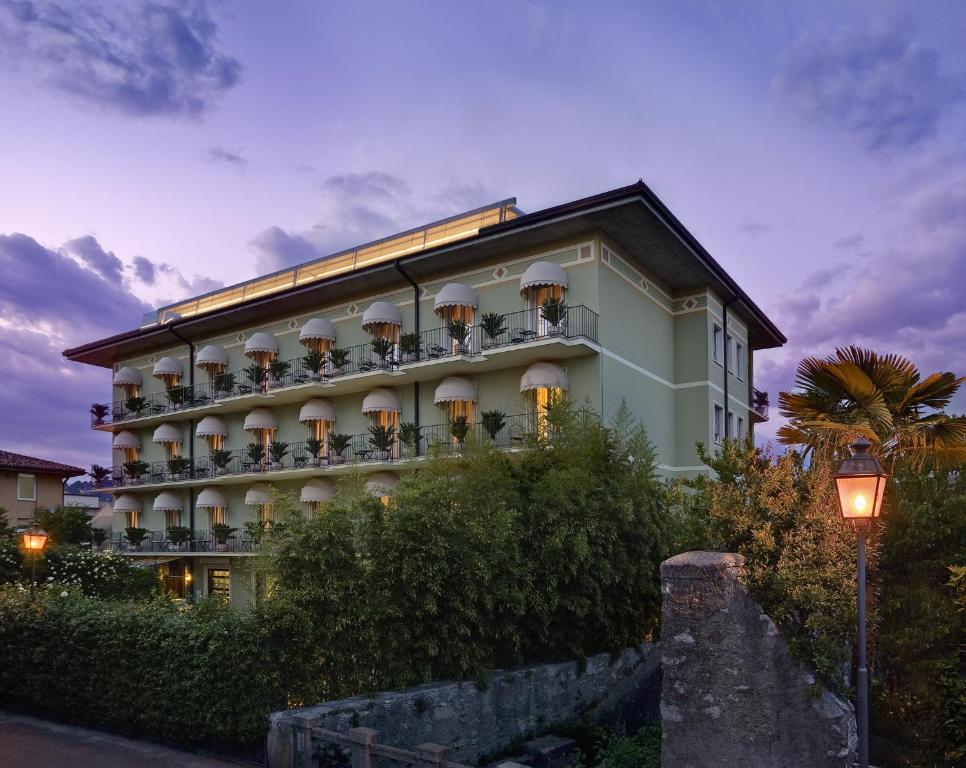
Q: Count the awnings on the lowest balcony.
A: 6